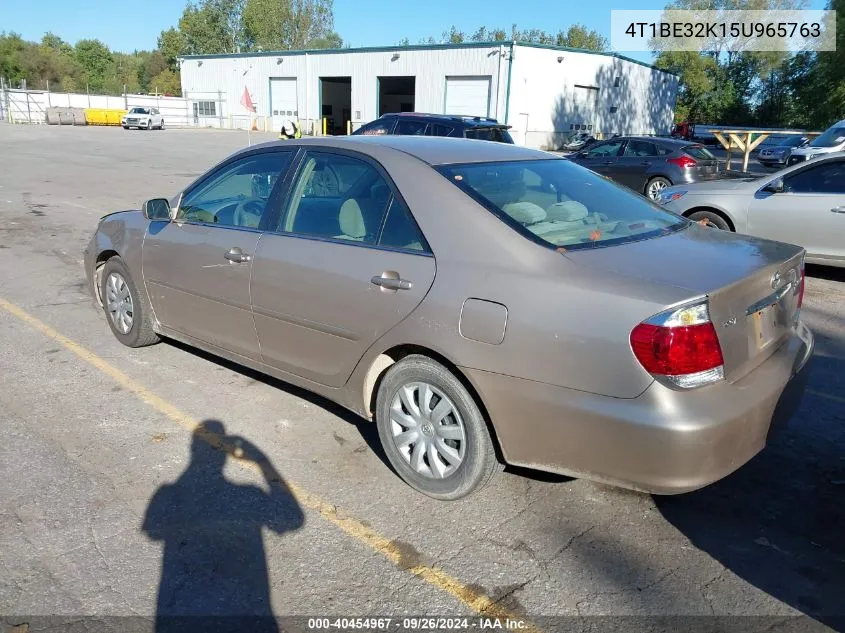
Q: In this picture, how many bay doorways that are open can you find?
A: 2